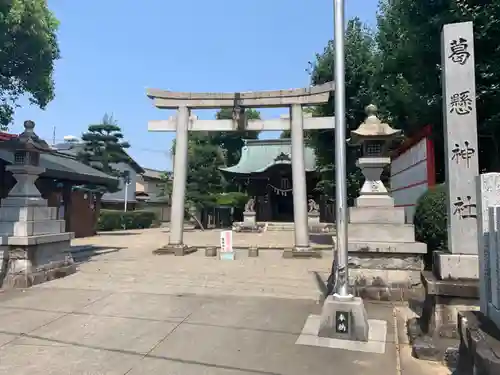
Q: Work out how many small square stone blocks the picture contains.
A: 2